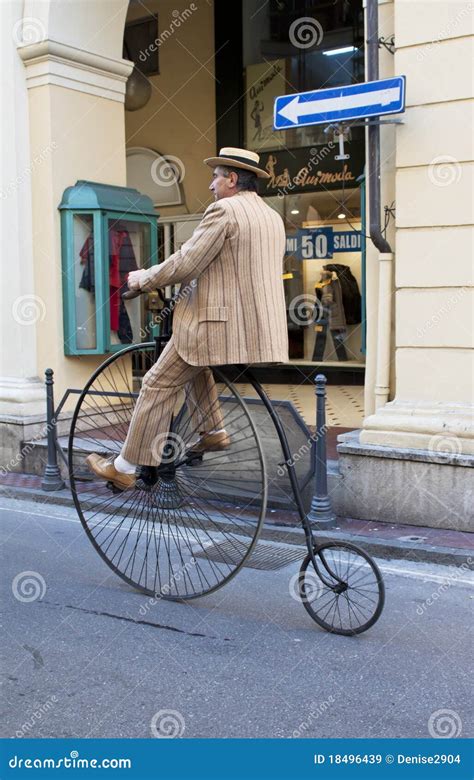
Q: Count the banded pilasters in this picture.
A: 1